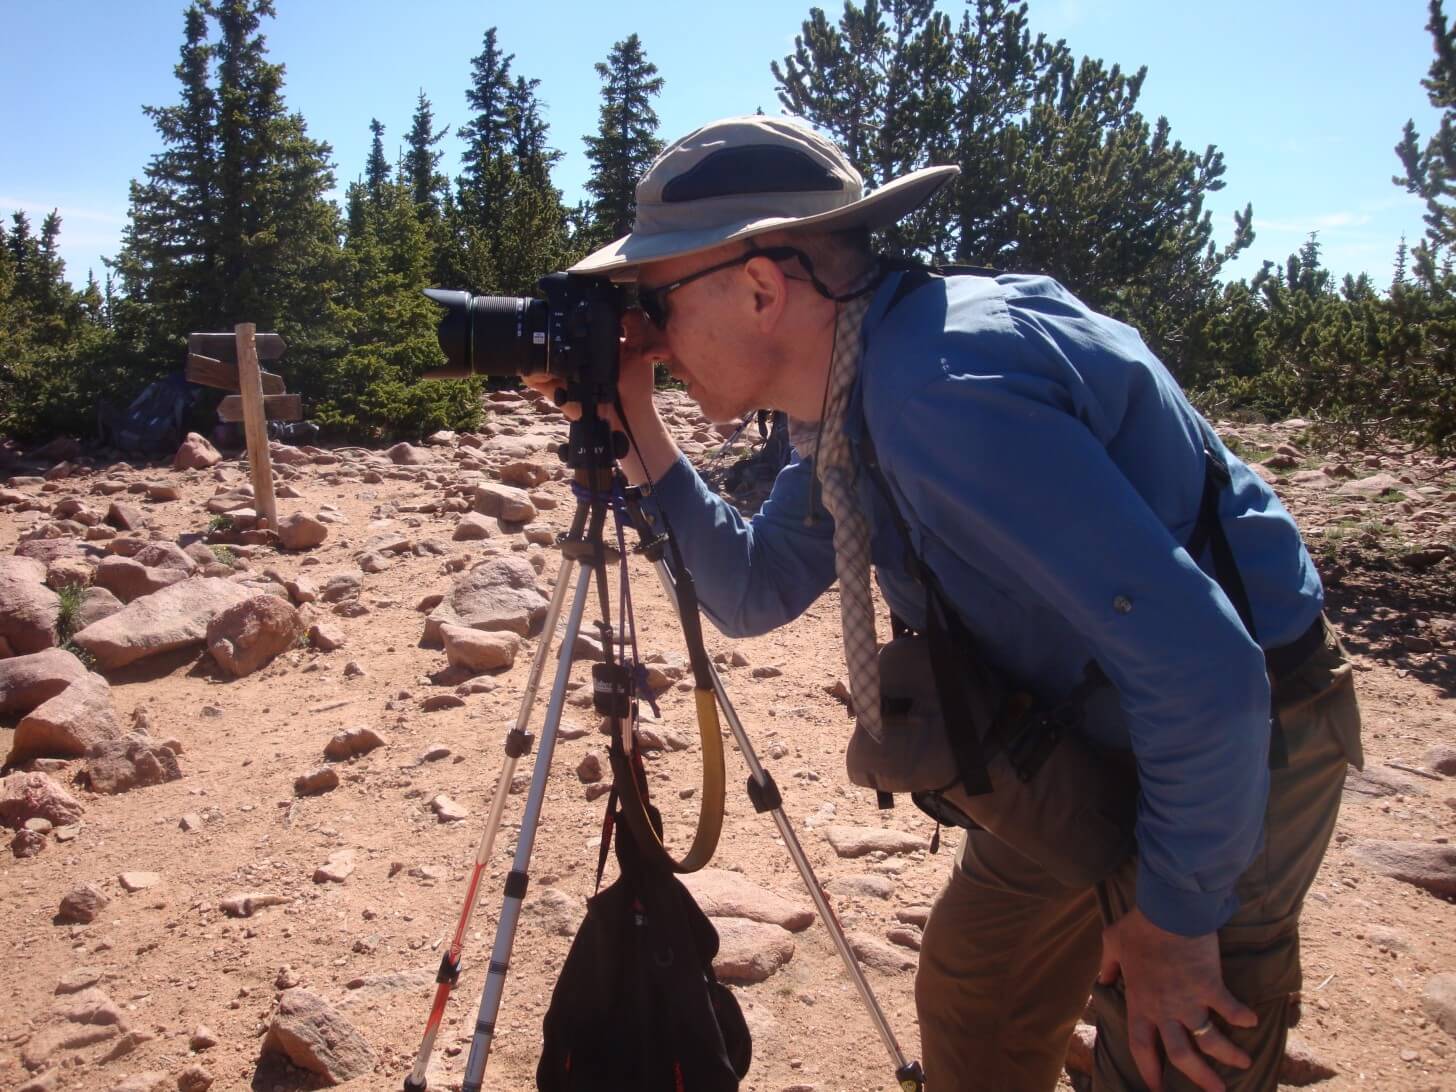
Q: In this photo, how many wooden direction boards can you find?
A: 3